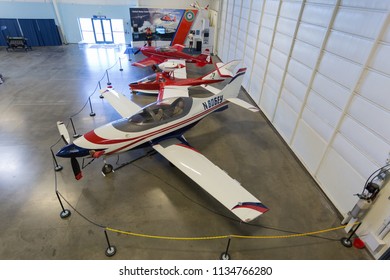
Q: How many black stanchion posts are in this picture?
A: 11